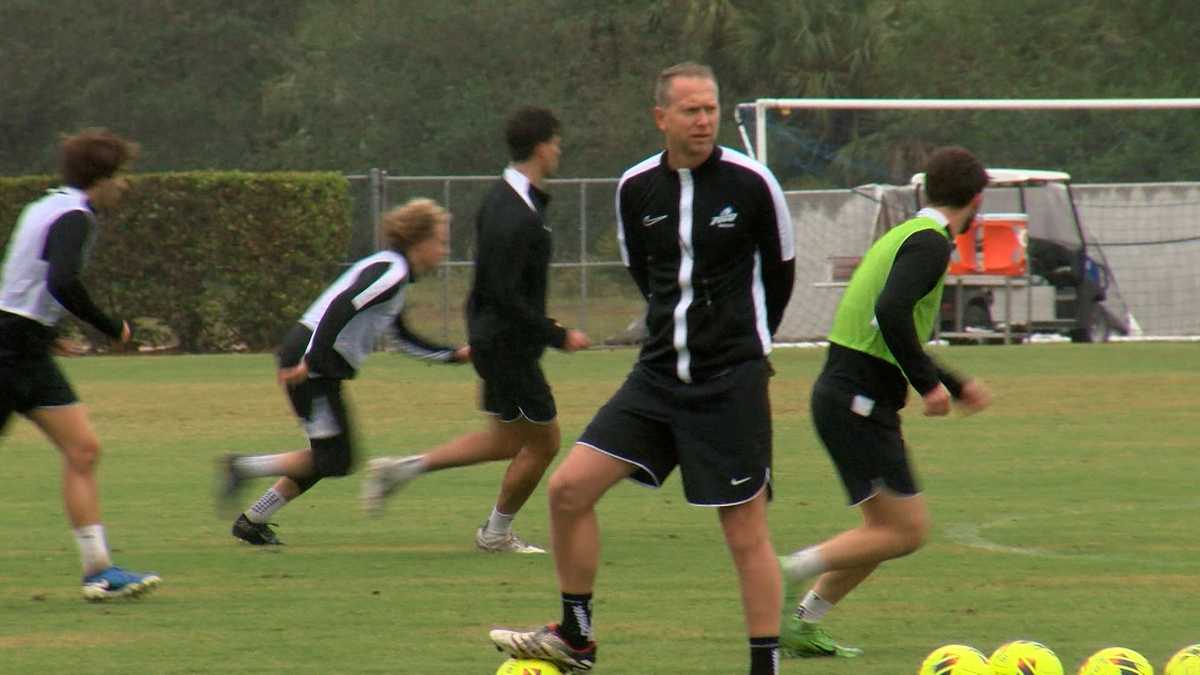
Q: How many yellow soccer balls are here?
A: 5